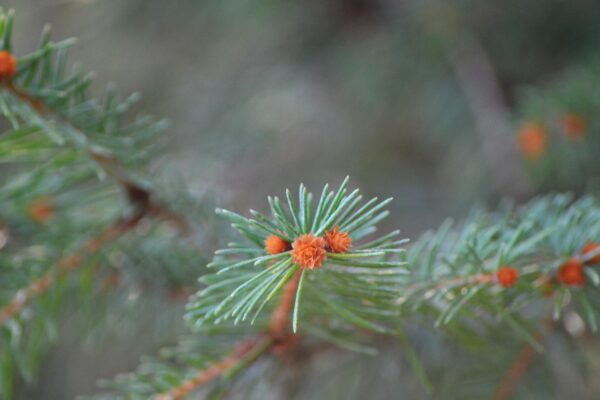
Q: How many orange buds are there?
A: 10